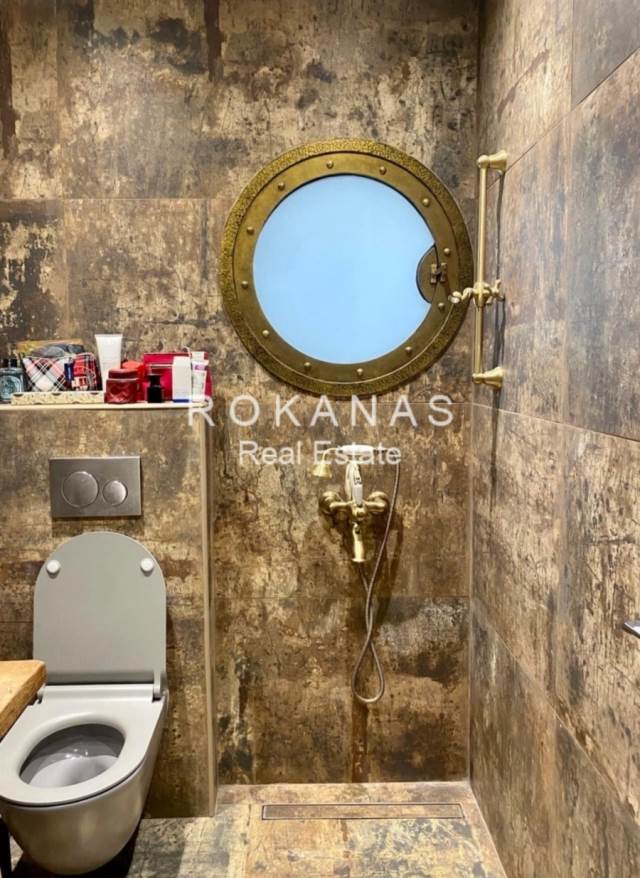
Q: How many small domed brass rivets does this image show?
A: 12